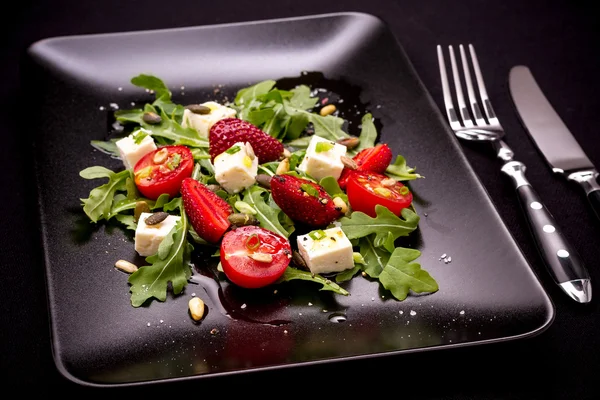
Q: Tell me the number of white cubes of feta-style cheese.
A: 6